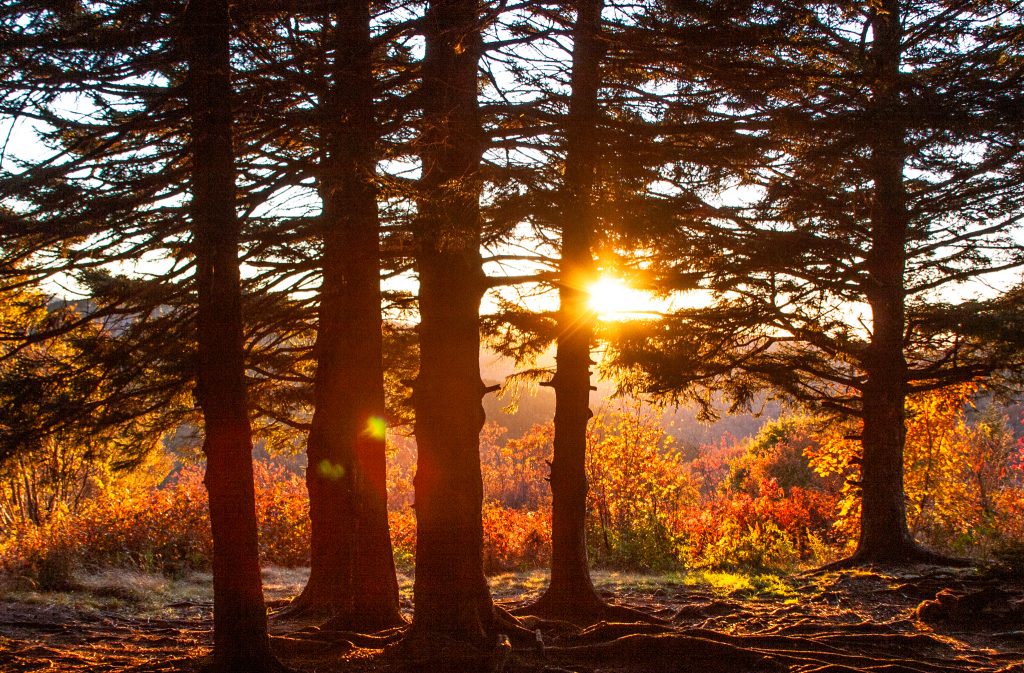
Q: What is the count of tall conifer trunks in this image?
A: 5